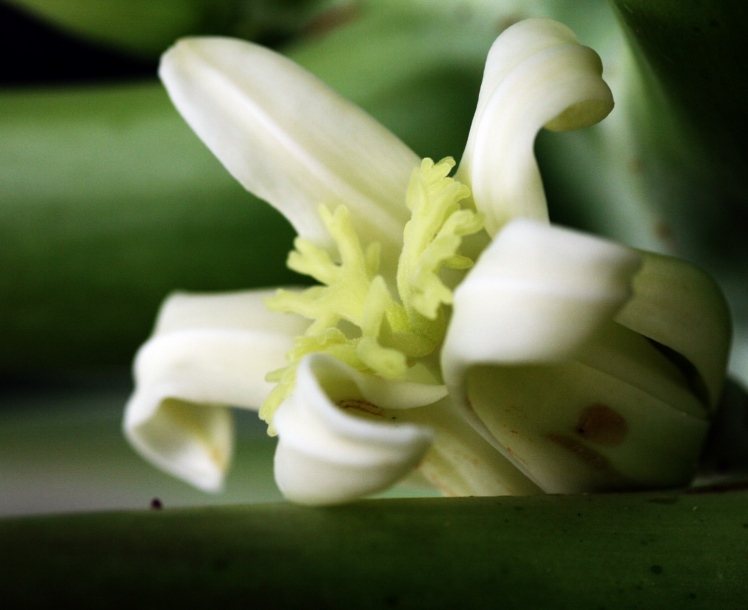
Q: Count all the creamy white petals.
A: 5